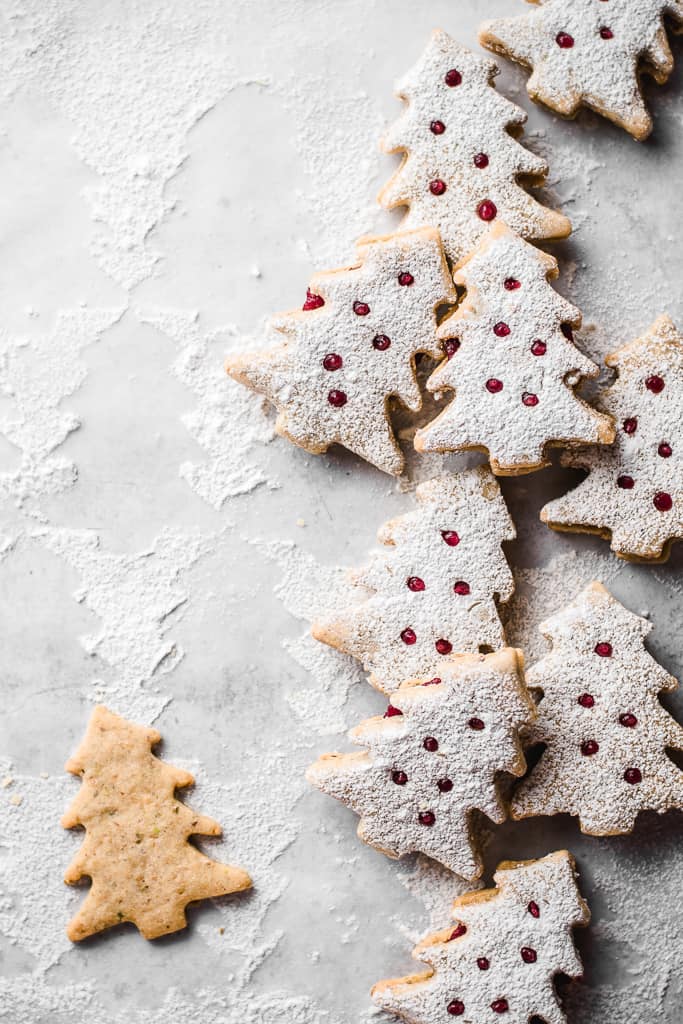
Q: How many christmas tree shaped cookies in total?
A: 10